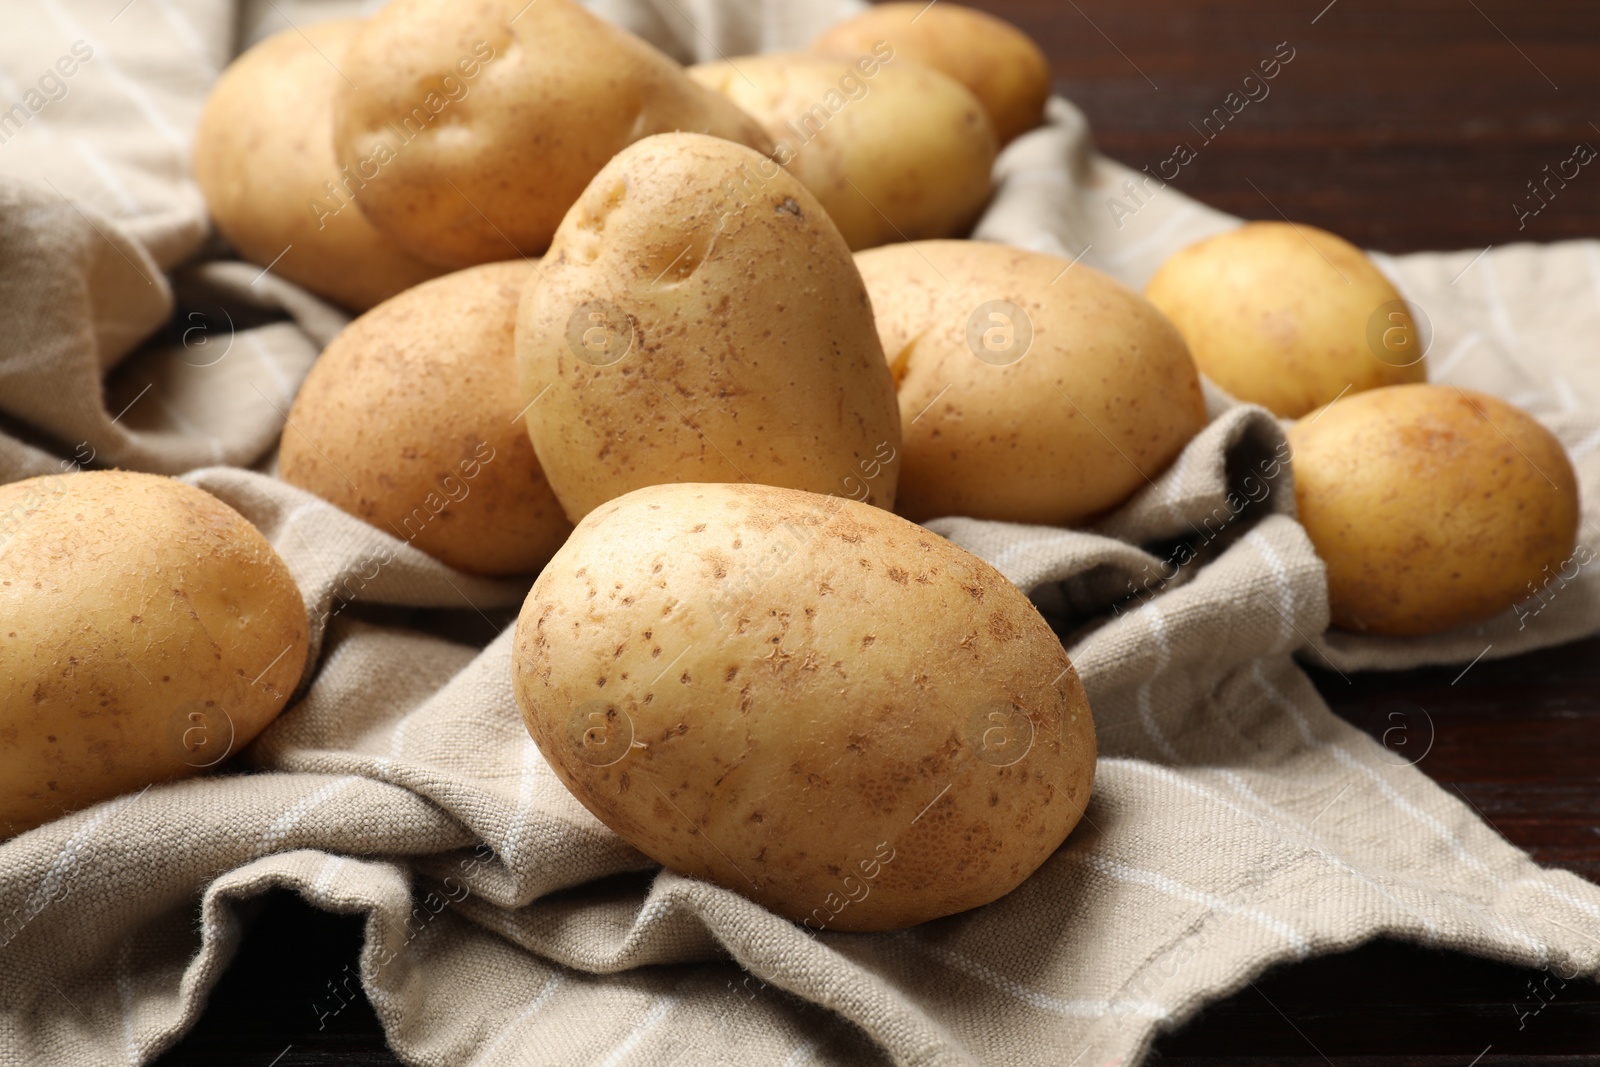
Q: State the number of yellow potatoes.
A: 11